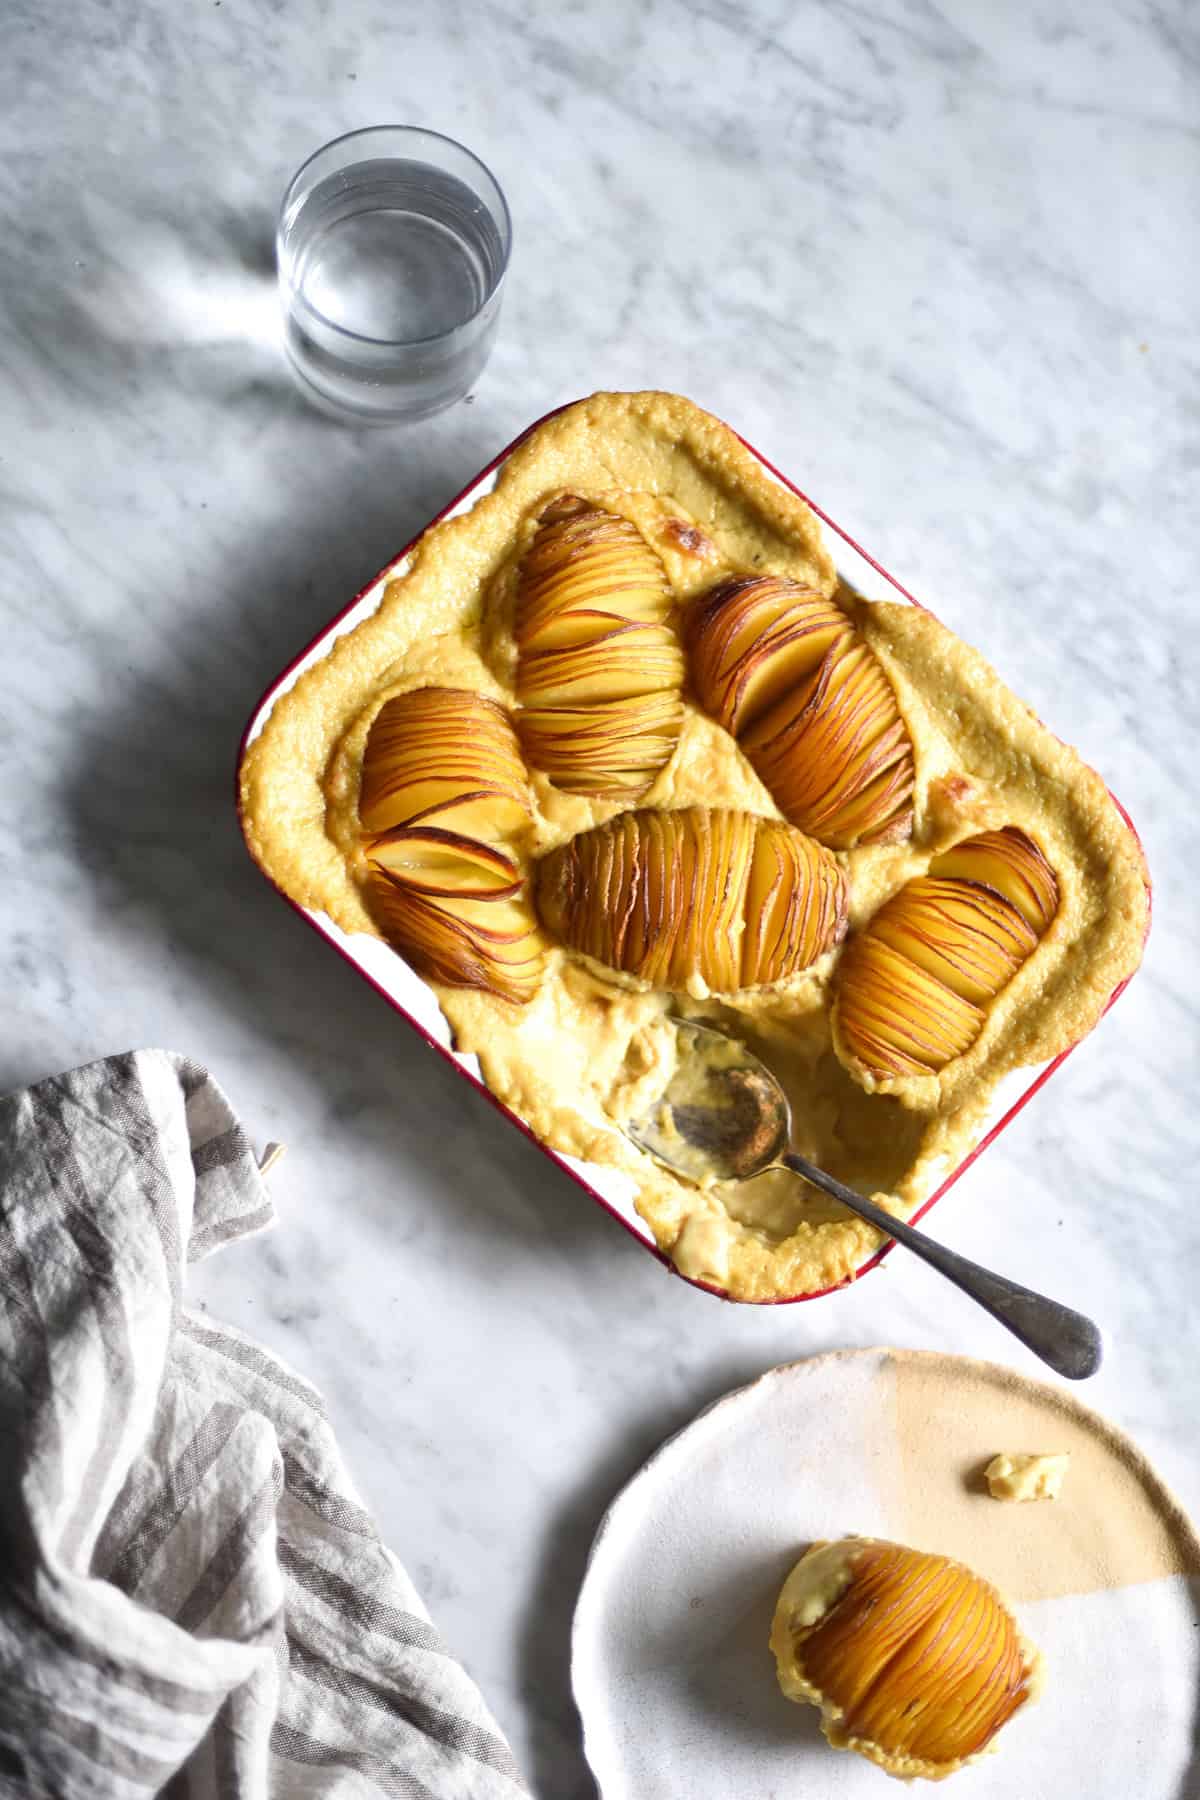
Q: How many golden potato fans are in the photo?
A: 6